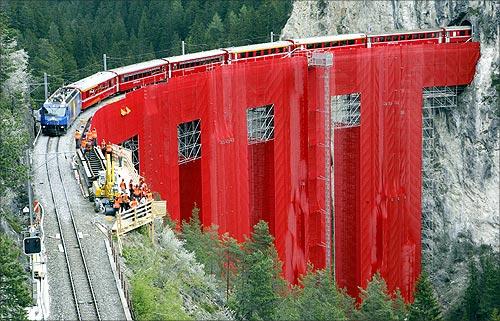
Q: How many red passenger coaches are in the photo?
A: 7